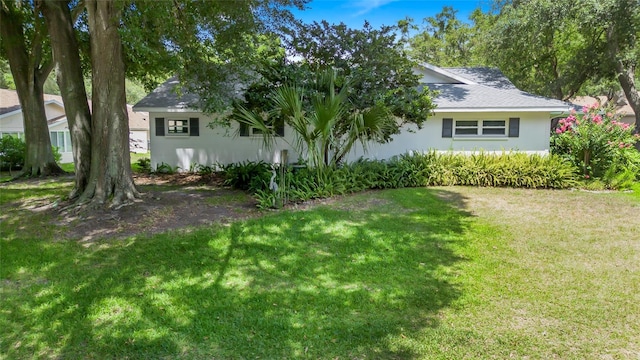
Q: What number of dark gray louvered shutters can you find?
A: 6